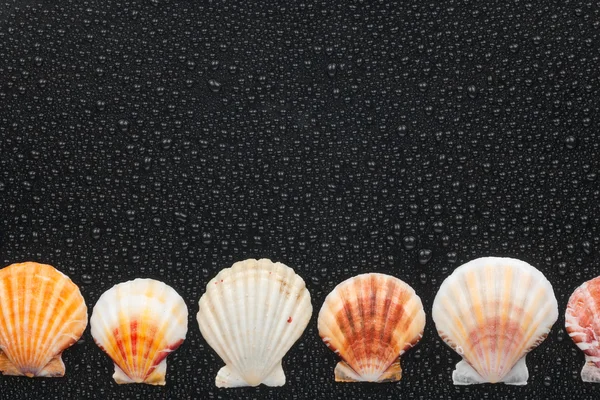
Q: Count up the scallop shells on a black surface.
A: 6